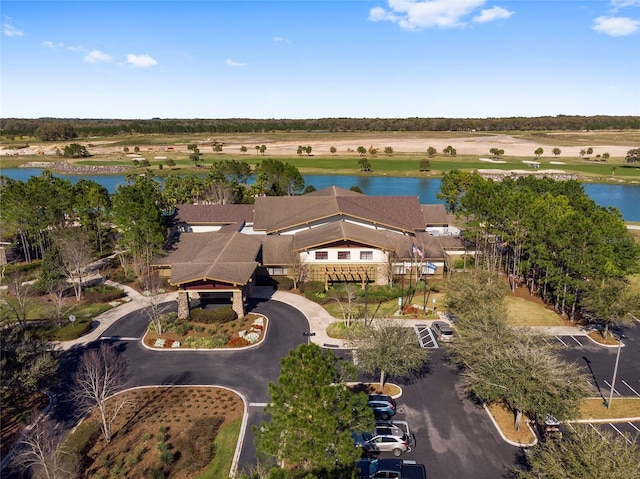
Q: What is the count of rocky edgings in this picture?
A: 2